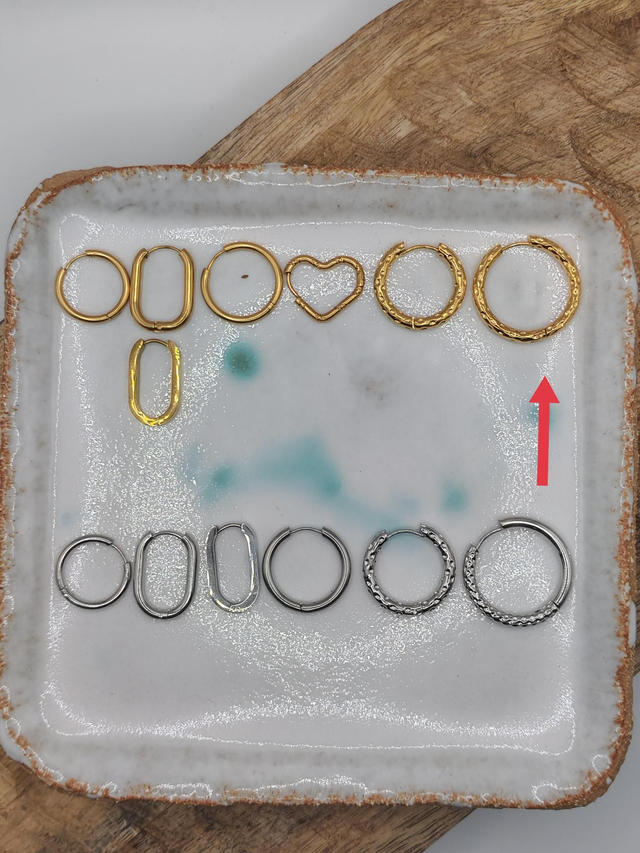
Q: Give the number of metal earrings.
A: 13